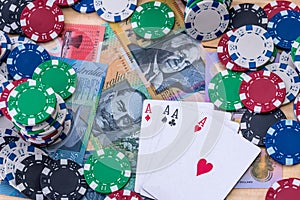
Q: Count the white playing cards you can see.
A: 4